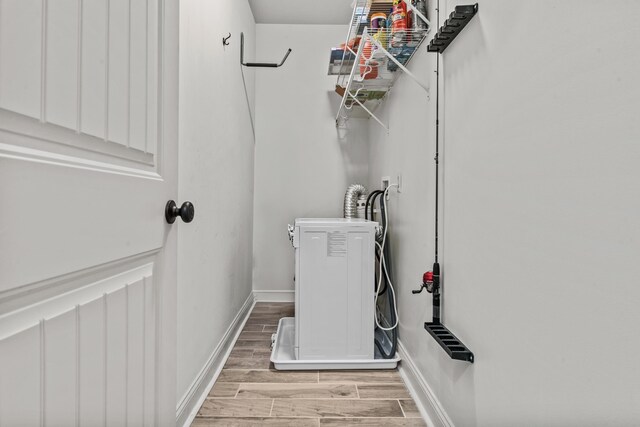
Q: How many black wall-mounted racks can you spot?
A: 2